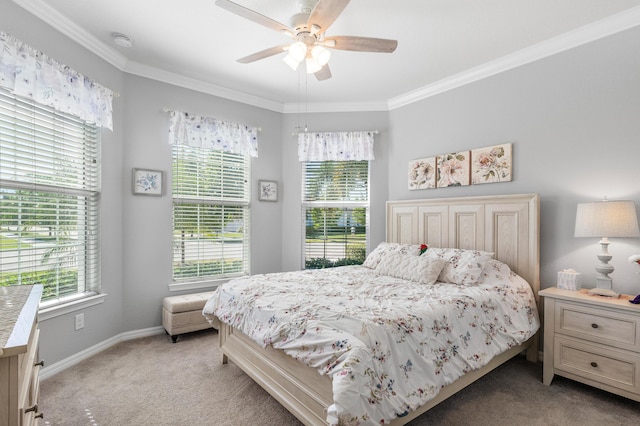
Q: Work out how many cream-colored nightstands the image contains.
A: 1